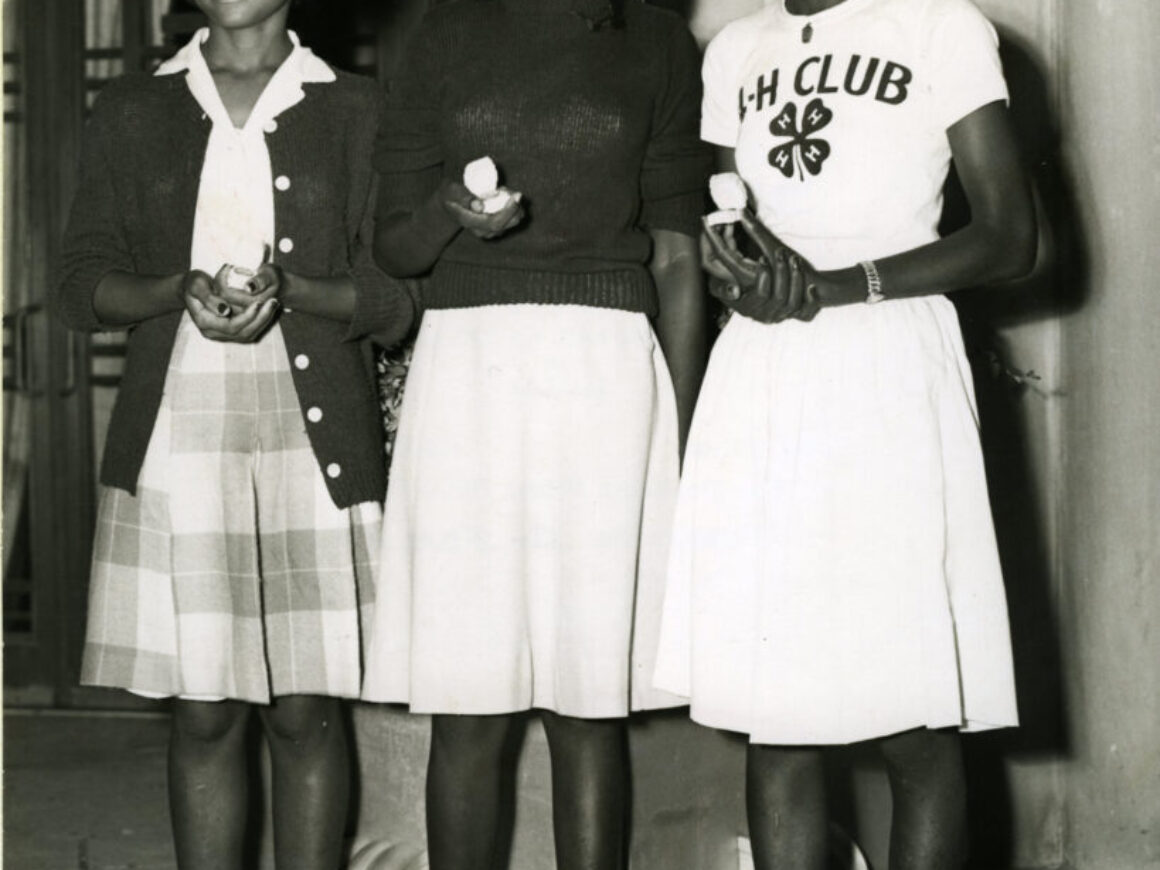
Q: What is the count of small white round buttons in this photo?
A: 6